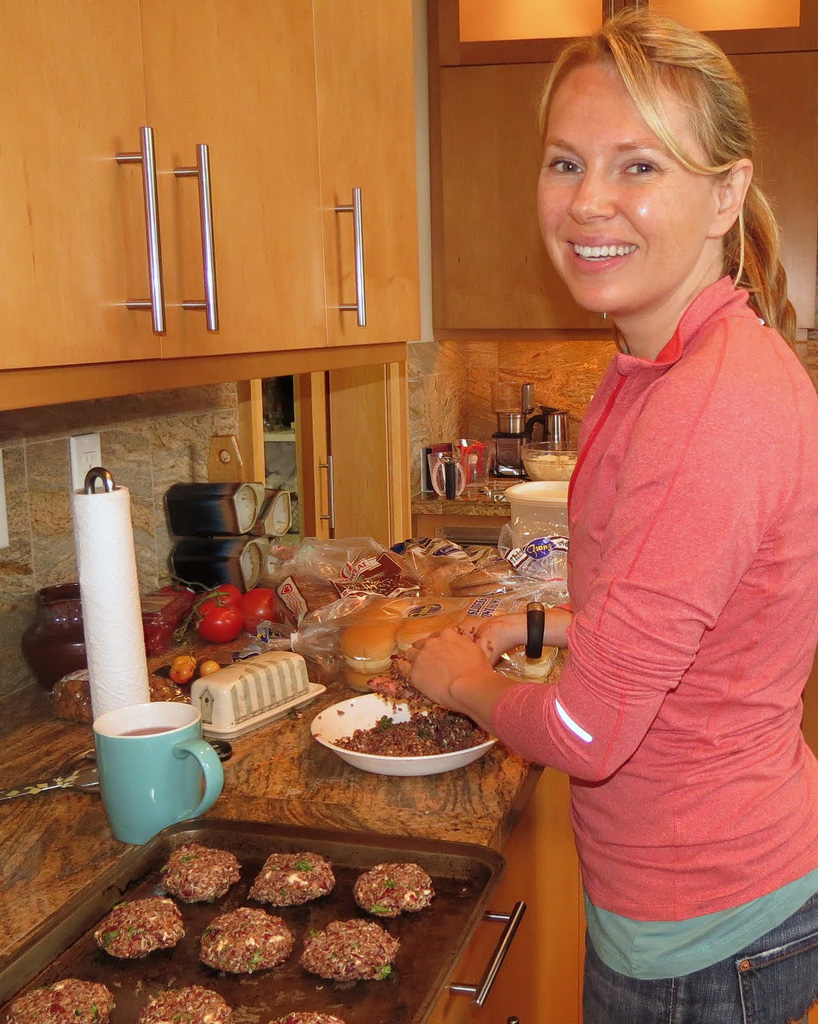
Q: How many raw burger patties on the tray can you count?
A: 9